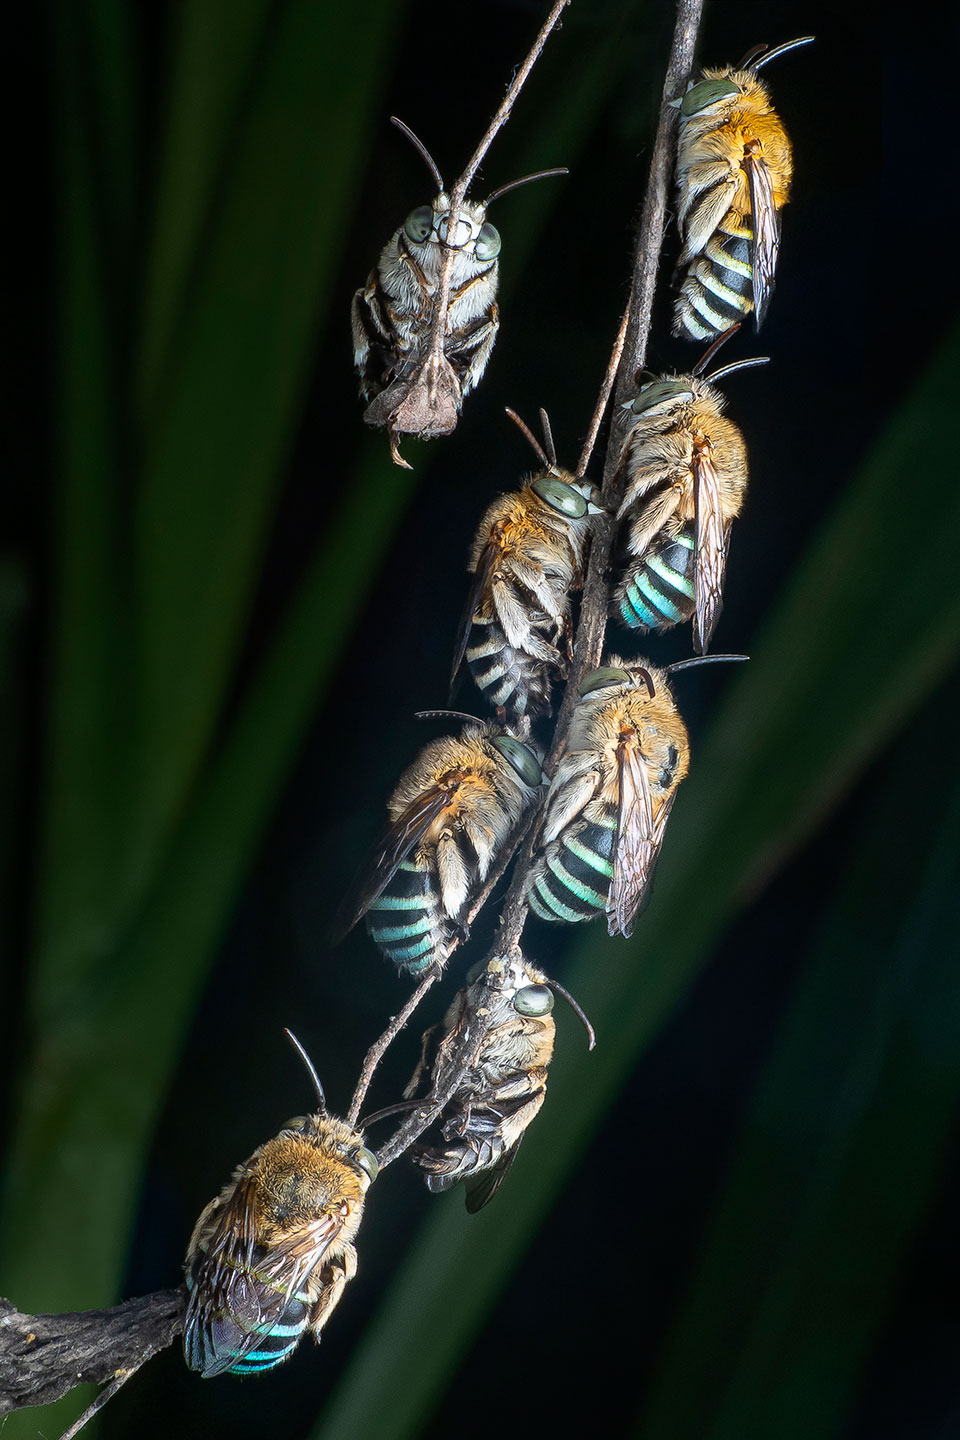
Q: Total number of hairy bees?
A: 8